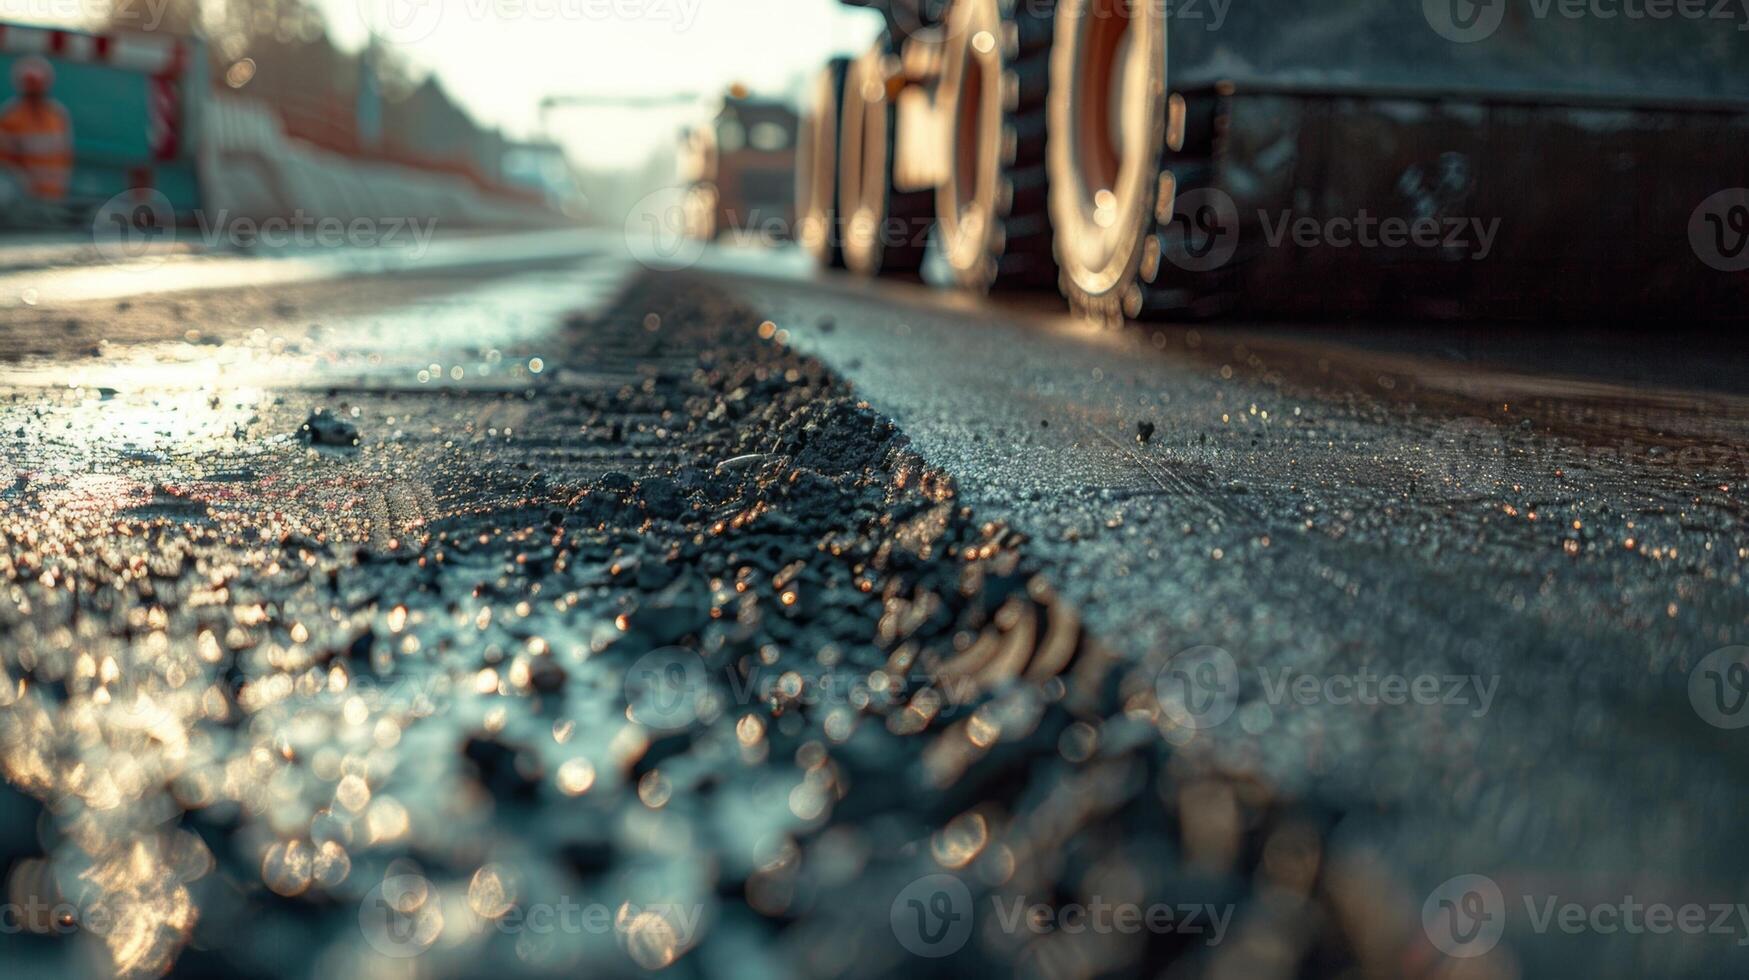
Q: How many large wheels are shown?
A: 4